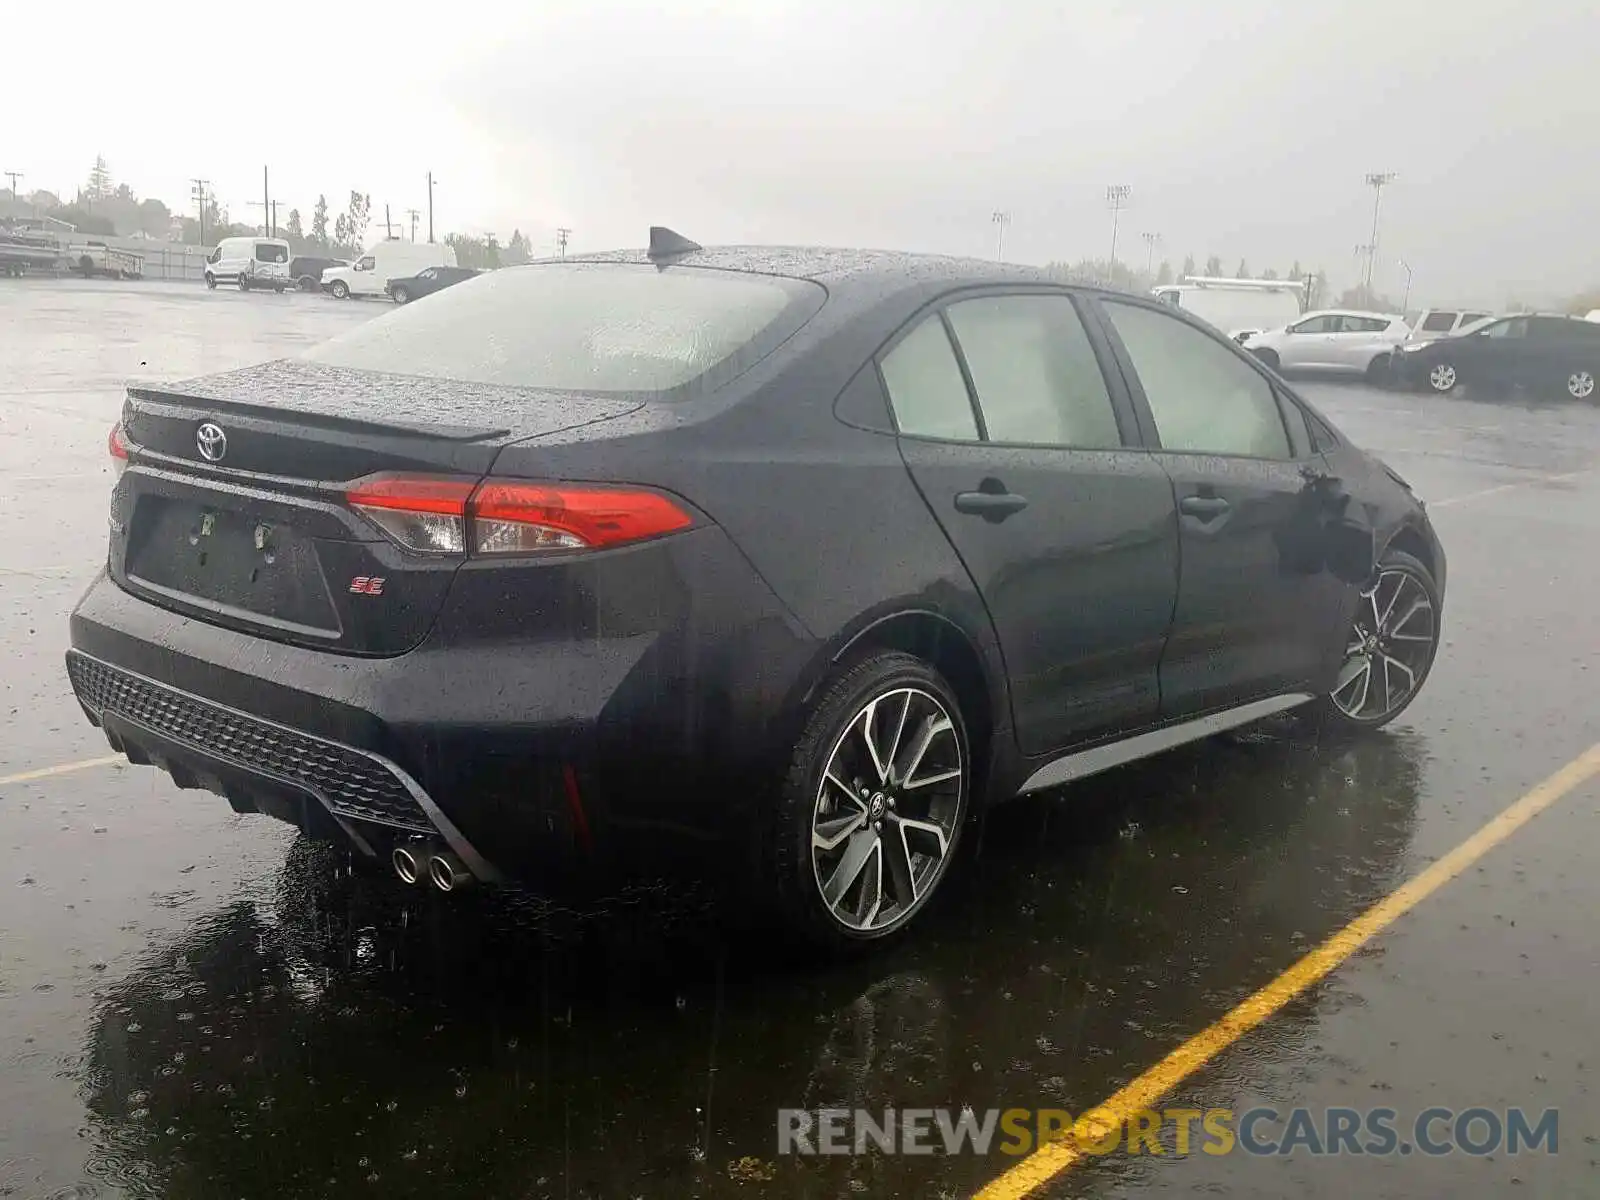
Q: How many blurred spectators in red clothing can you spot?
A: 0